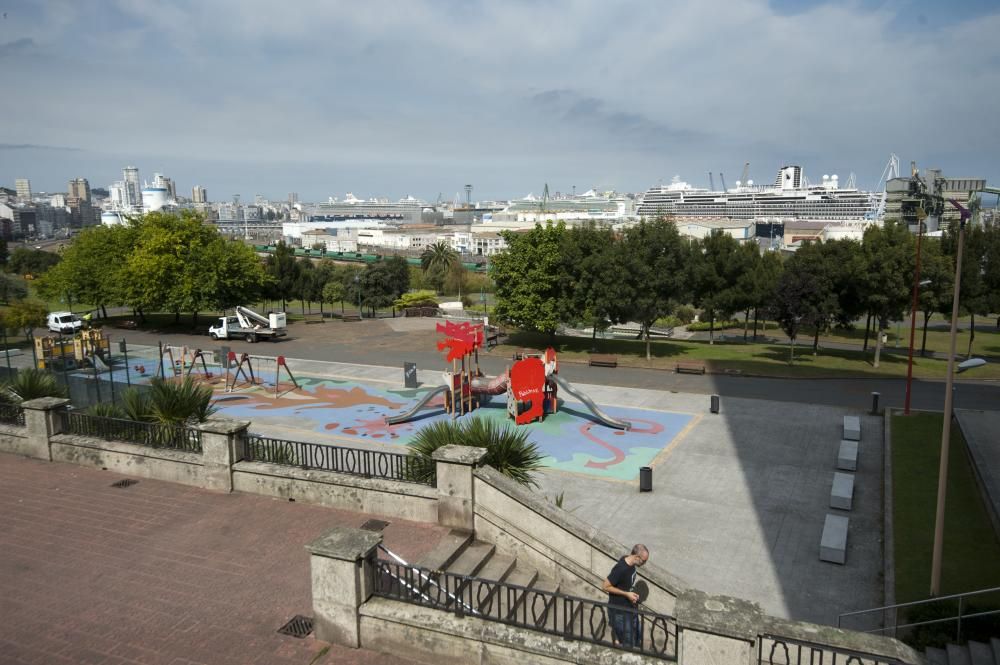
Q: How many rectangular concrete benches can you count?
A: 4